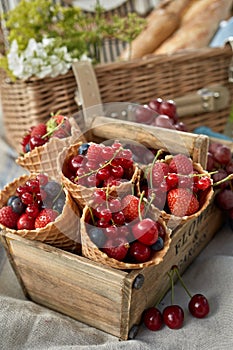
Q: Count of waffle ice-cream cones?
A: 5